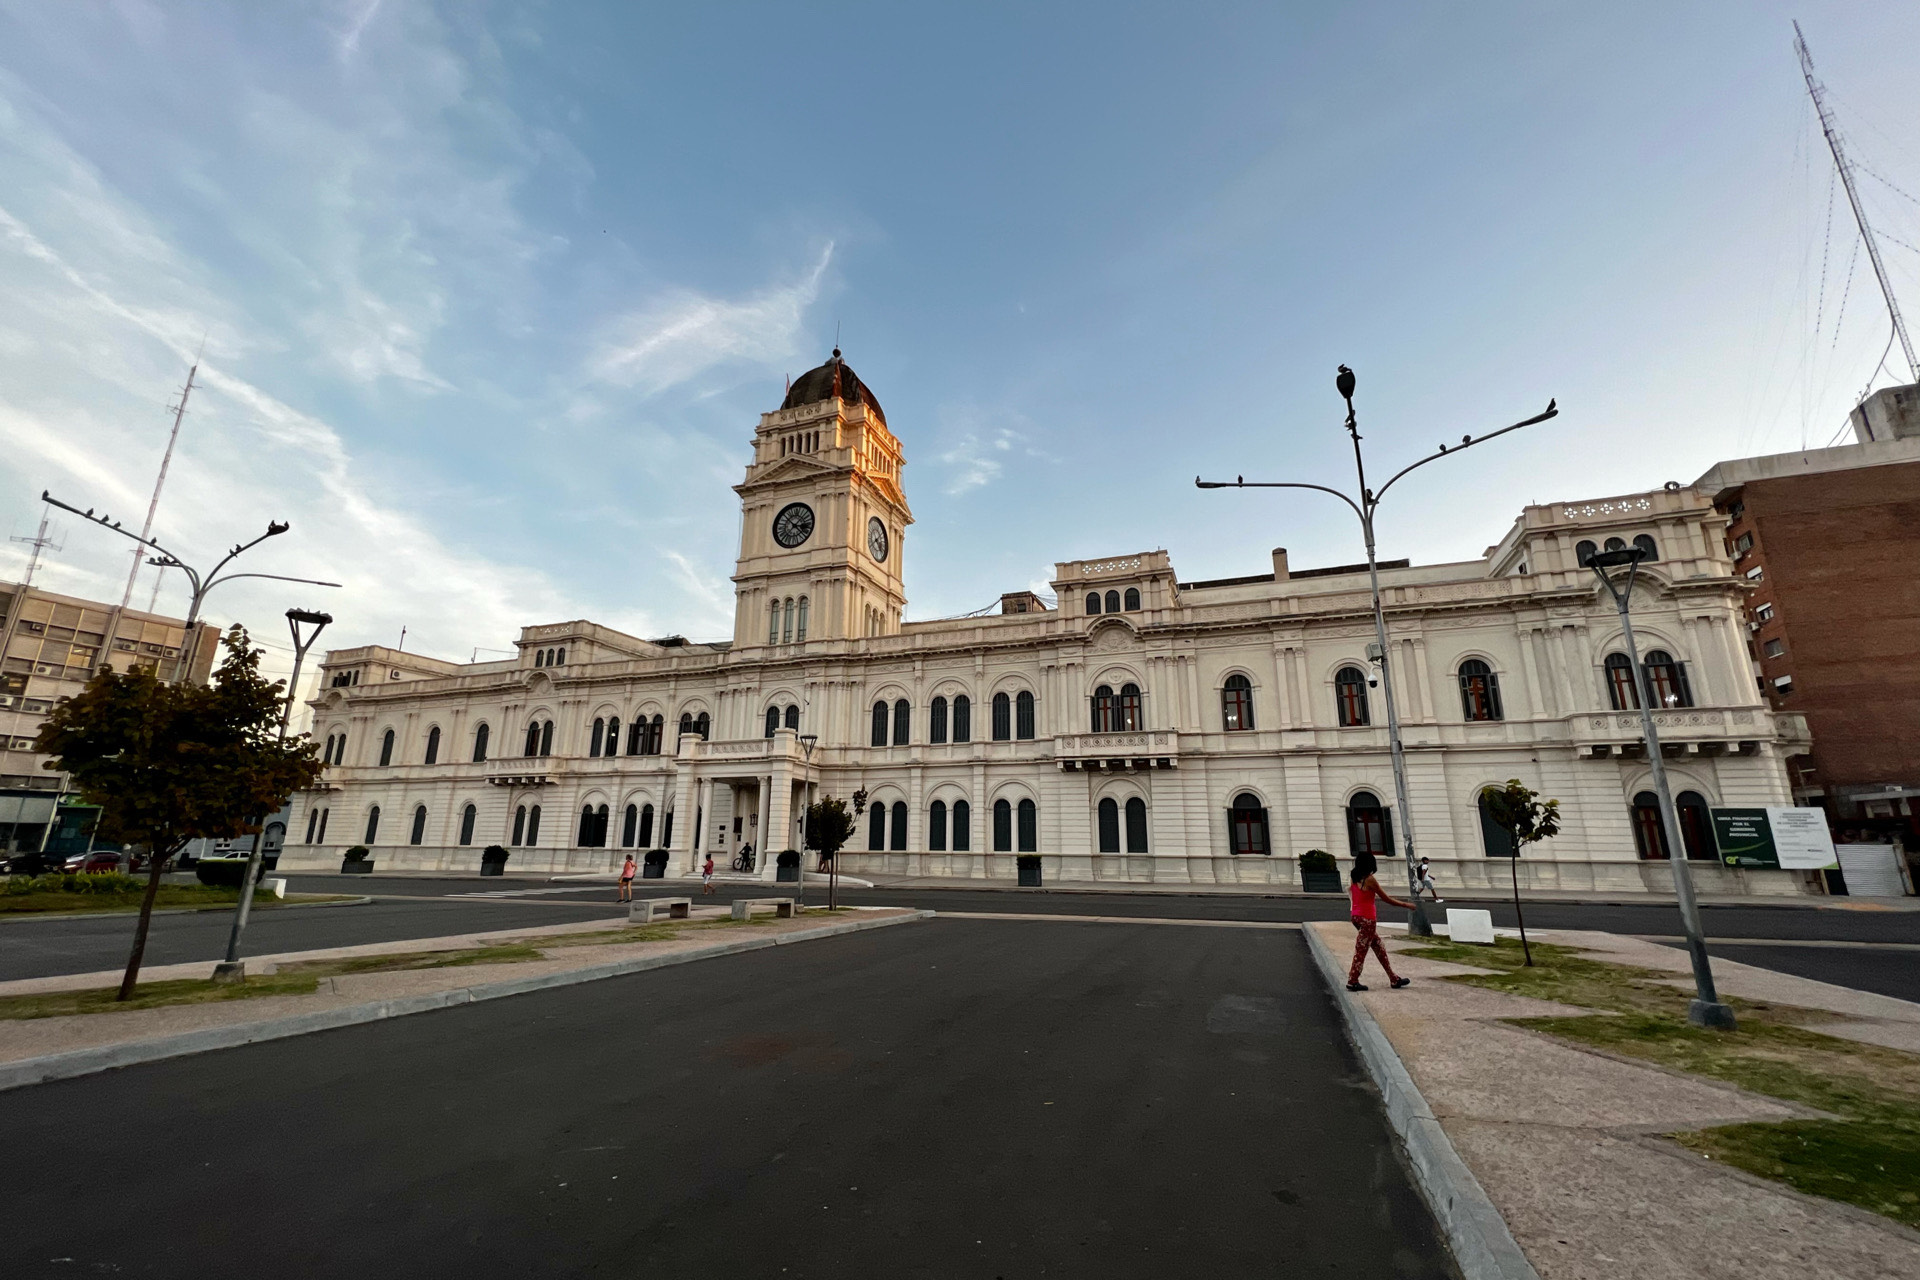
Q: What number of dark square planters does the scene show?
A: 6